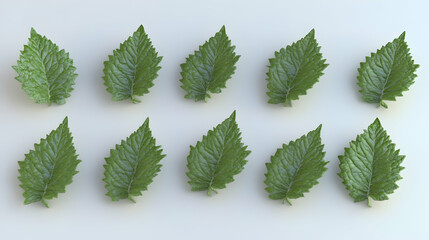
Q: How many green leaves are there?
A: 10